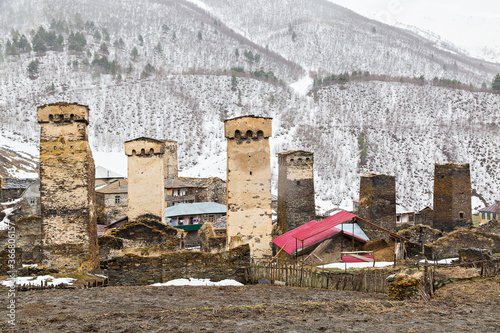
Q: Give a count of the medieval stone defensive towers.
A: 7